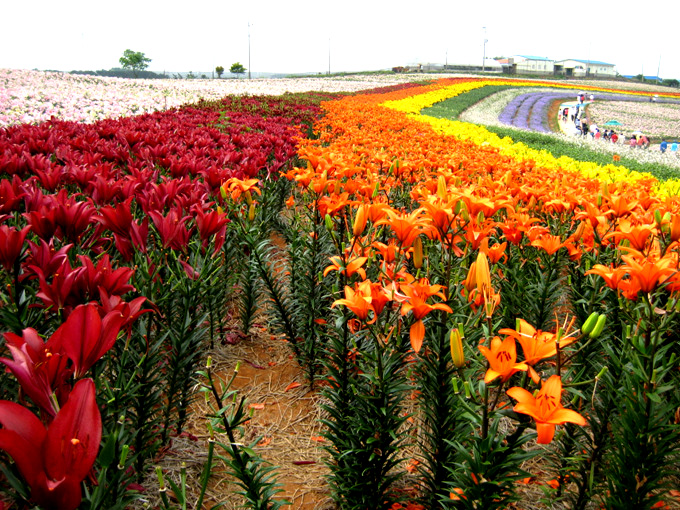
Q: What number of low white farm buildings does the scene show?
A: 2